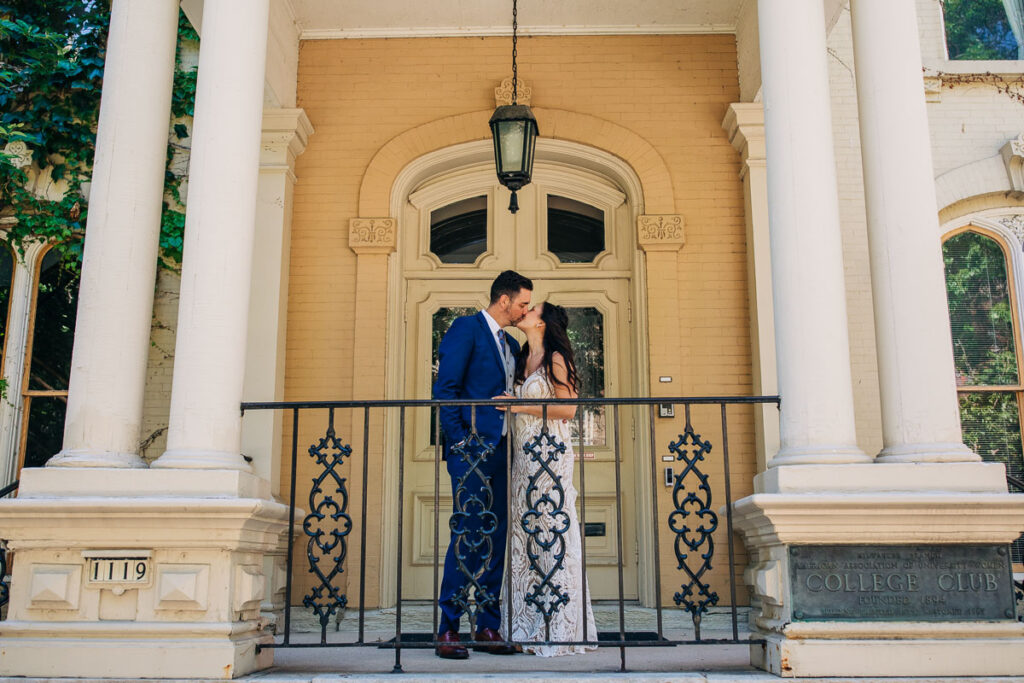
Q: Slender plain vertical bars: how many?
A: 9